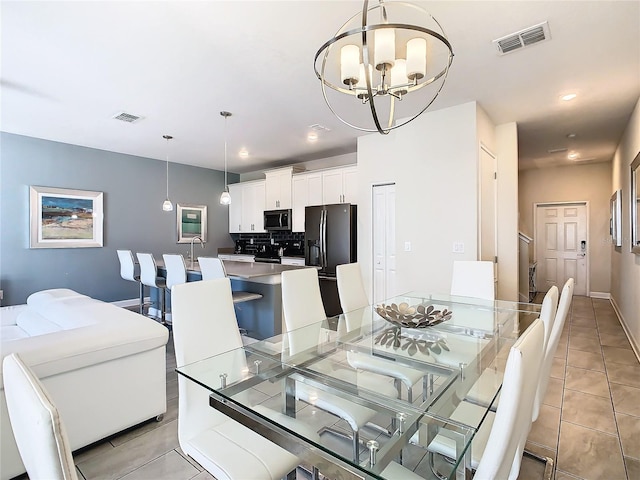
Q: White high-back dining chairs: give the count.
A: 8